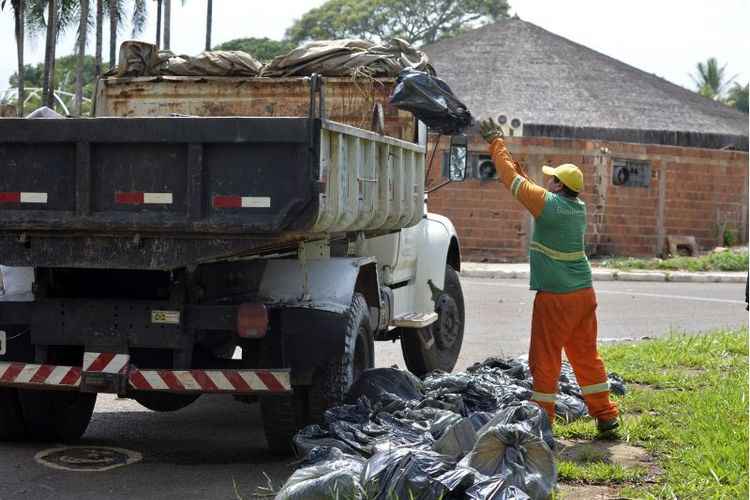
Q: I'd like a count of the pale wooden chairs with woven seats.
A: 0